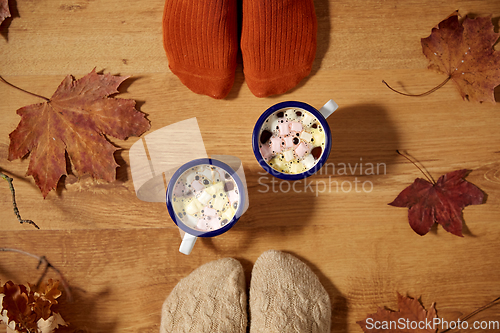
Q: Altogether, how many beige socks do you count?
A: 2